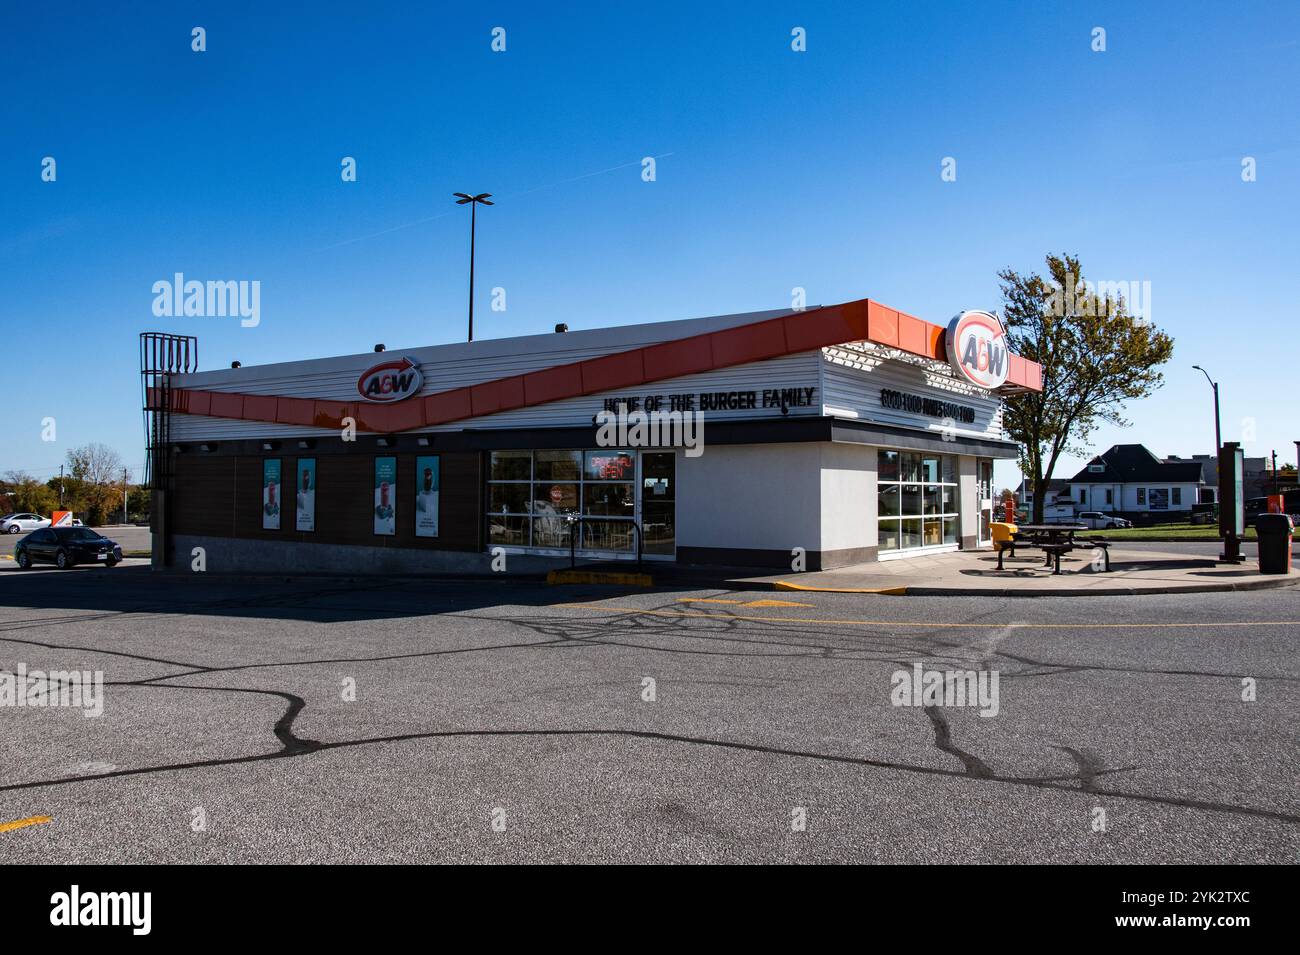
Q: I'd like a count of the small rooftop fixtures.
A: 3